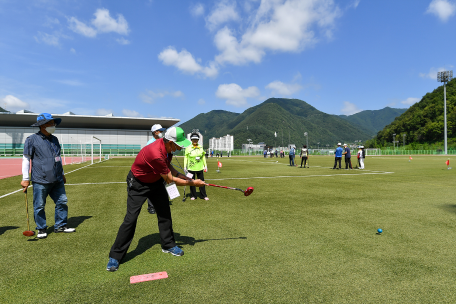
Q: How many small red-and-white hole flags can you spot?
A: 3